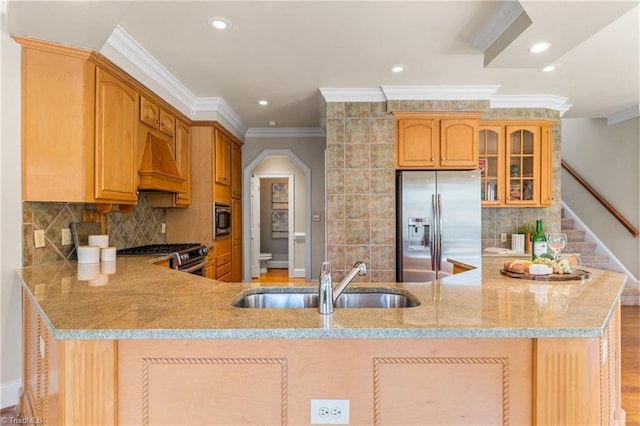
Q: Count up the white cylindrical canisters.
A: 3